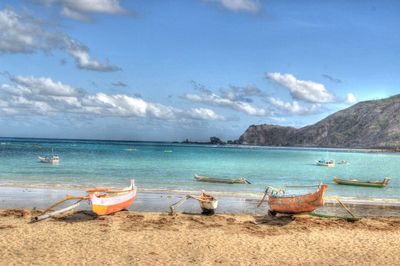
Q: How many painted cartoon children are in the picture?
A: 0